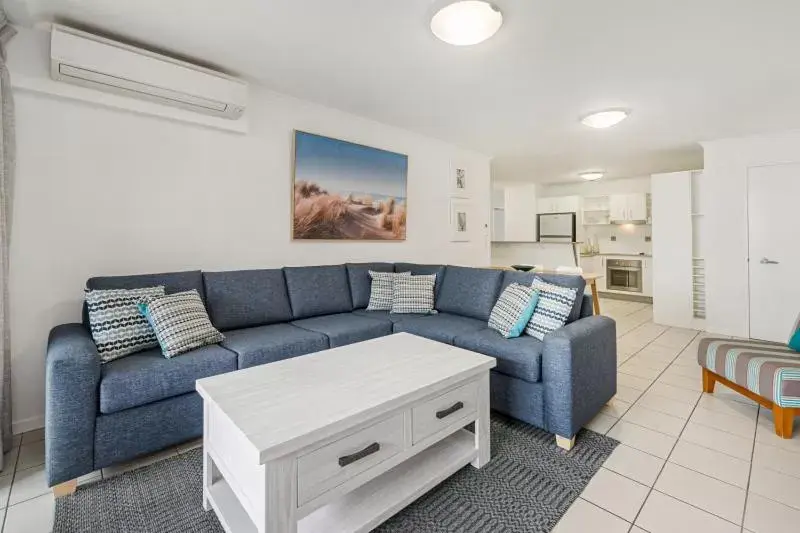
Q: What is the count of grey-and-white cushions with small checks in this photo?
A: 4